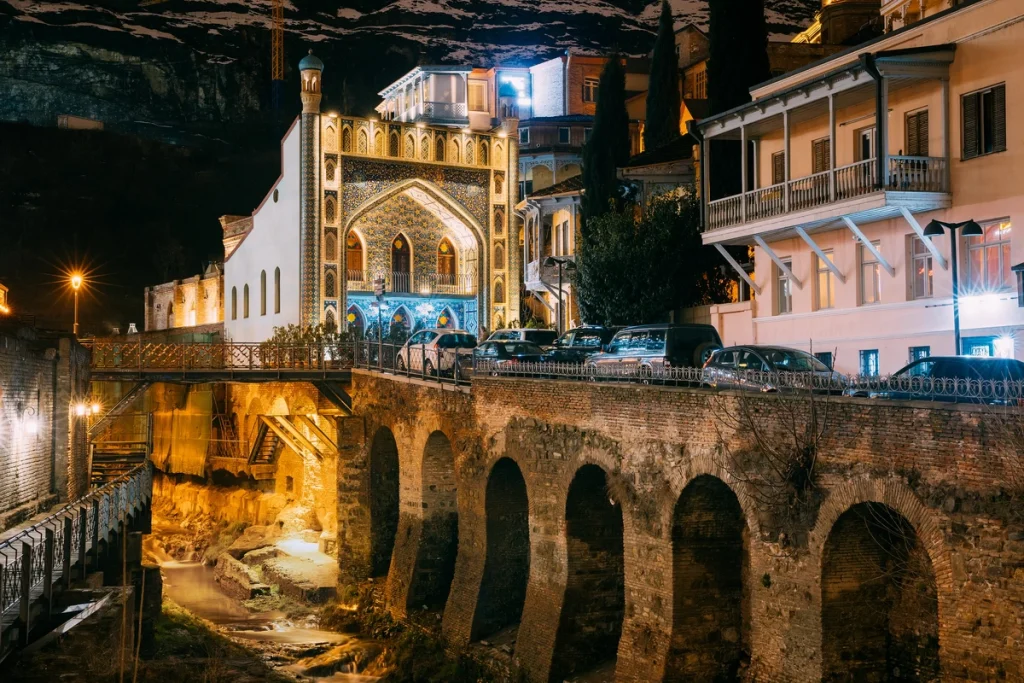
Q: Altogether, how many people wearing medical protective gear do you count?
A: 0